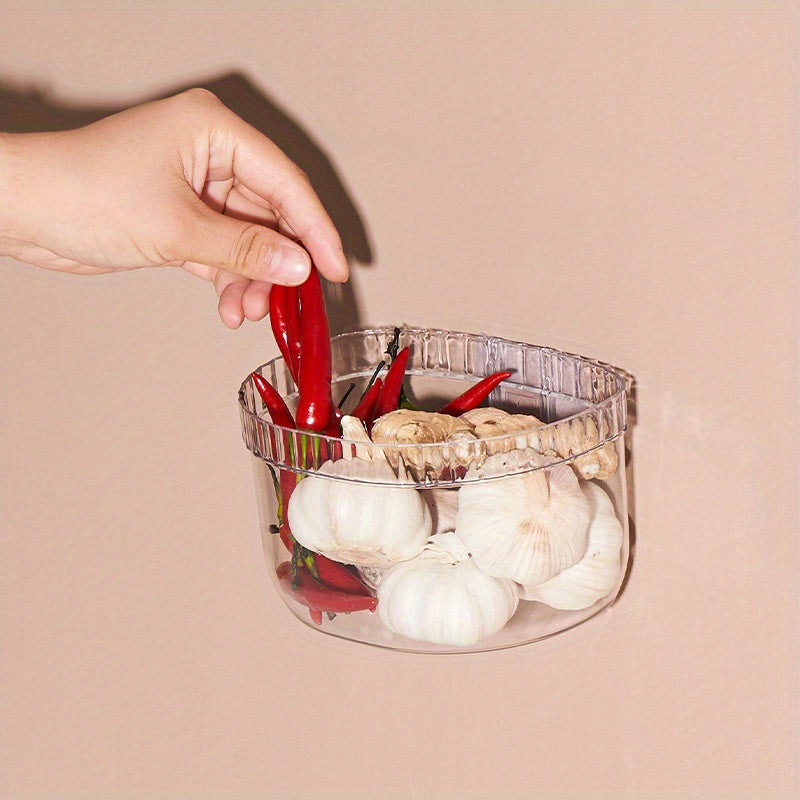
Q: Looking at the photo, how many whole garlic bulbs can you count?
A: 4